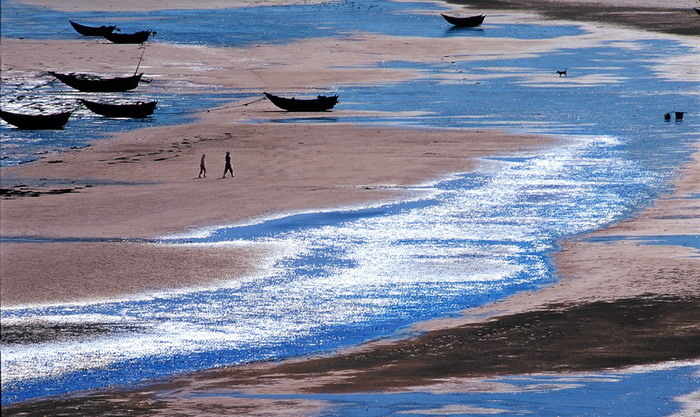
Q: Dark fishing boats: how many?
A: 7